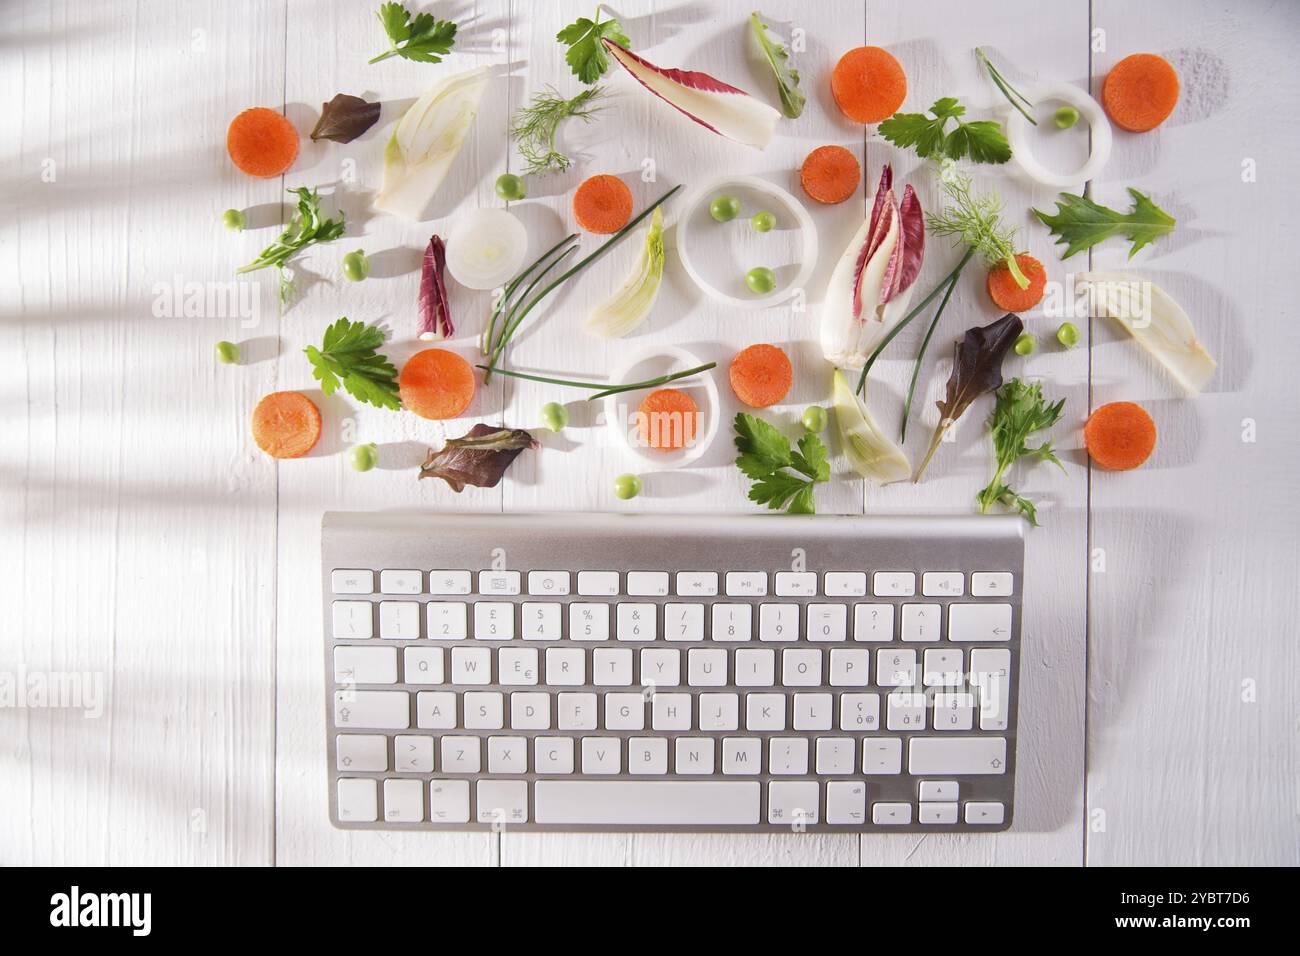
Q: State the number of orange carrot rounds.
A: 11